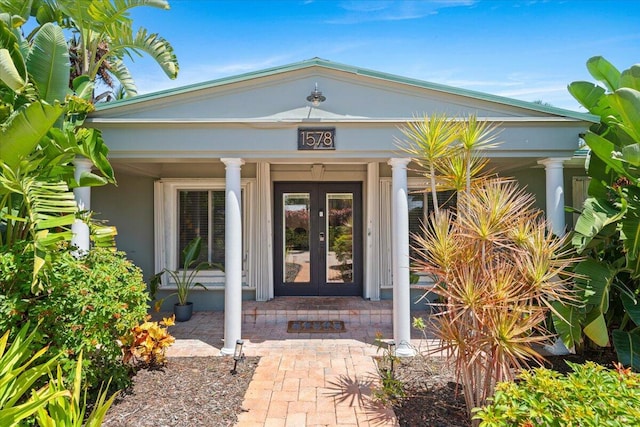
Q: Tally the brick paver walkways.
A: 1